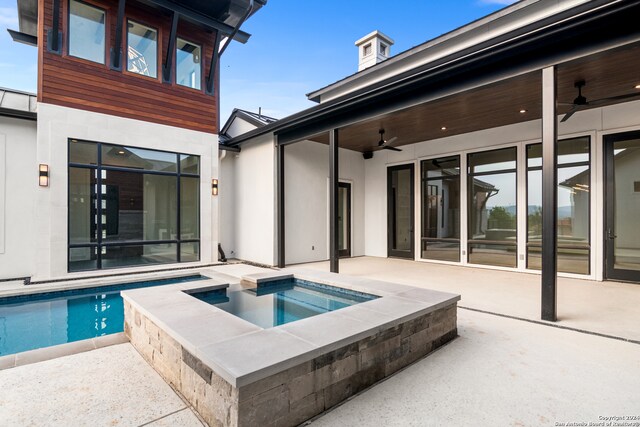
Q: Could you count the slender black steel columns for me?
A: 3